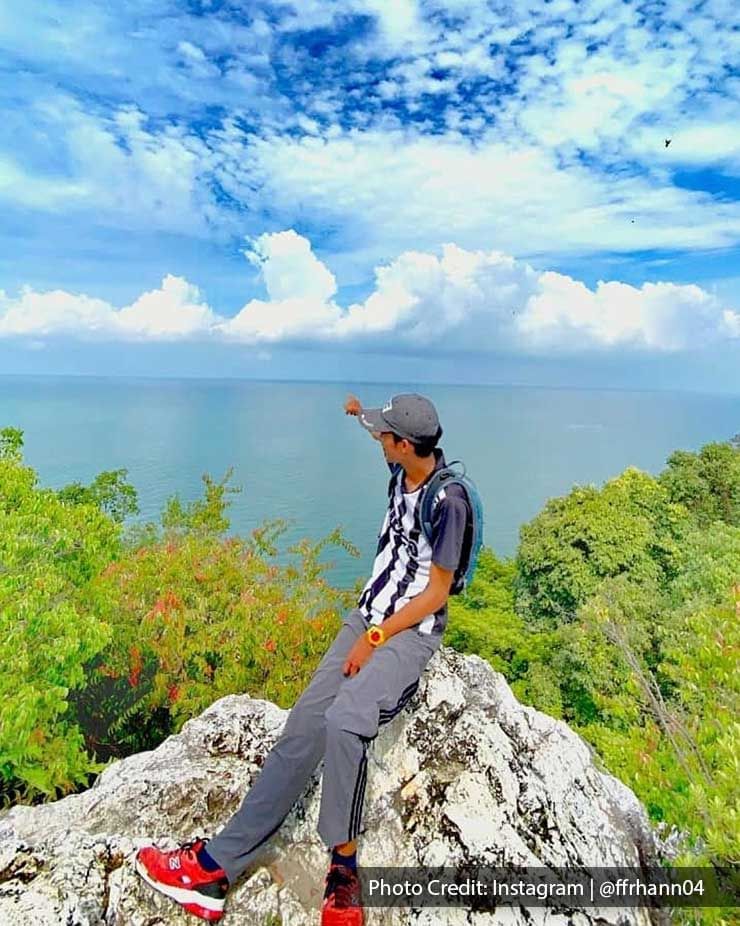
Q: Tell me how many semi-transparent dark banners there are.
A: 1